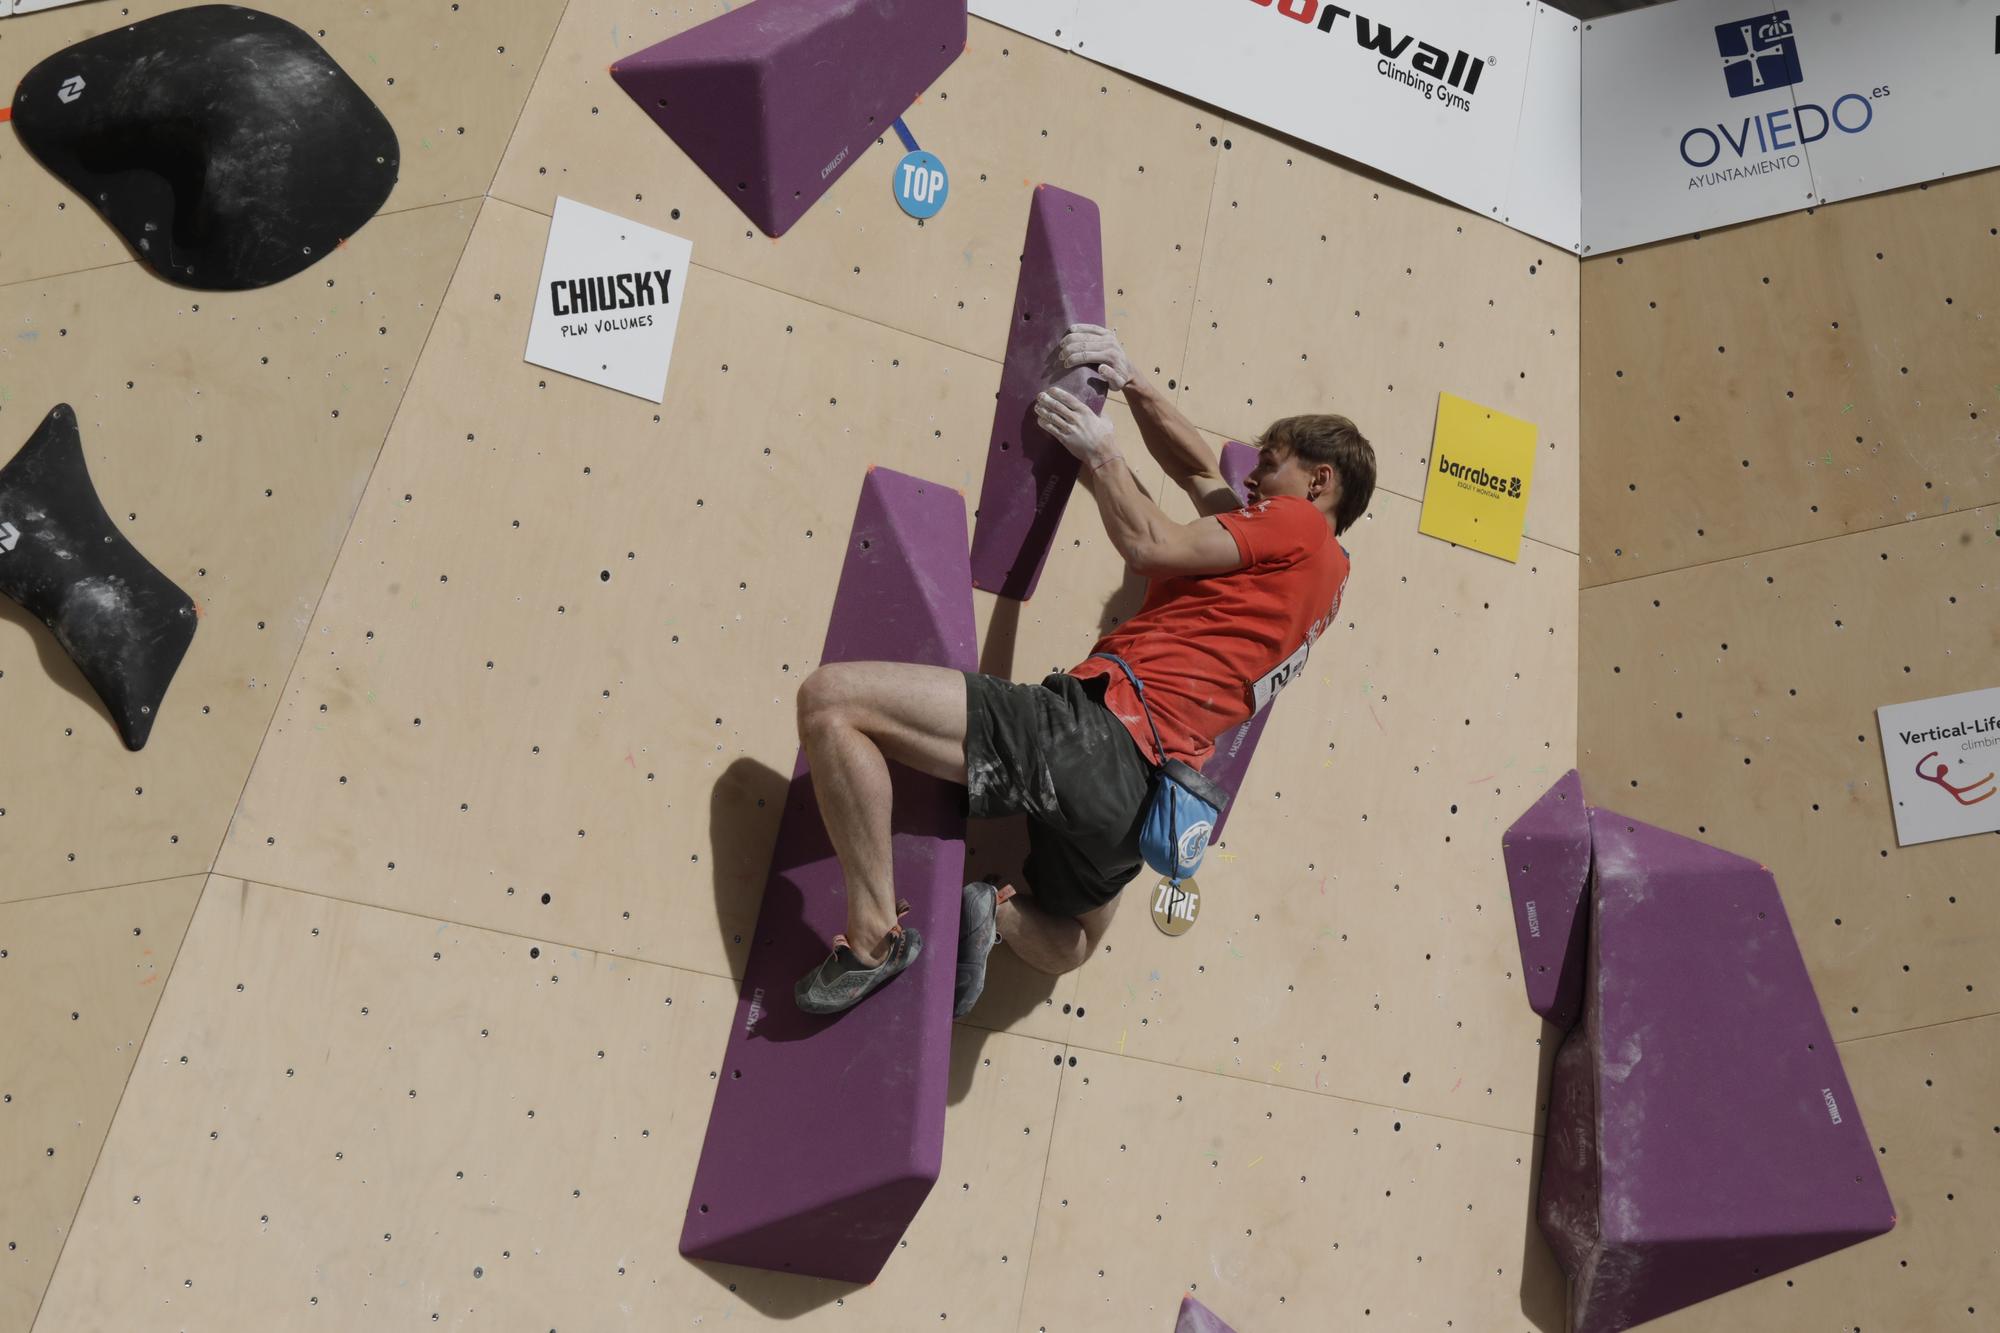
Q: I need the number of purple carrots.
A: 0